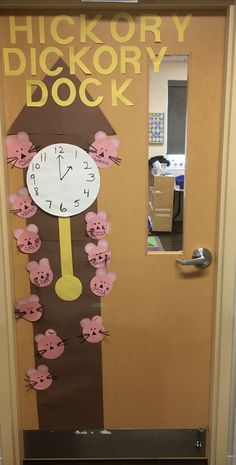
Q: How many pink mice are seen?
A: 12